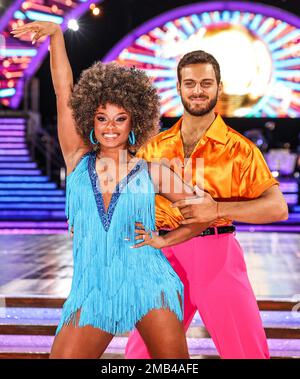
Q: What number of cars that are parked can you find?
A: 0